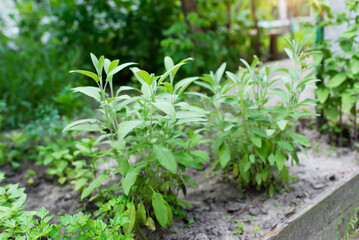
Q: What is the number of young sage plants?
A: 2